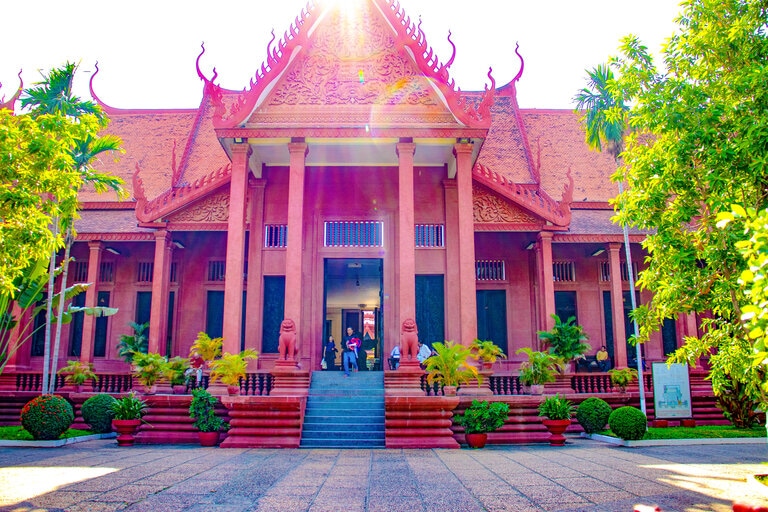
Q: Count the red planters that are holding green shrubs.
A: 4